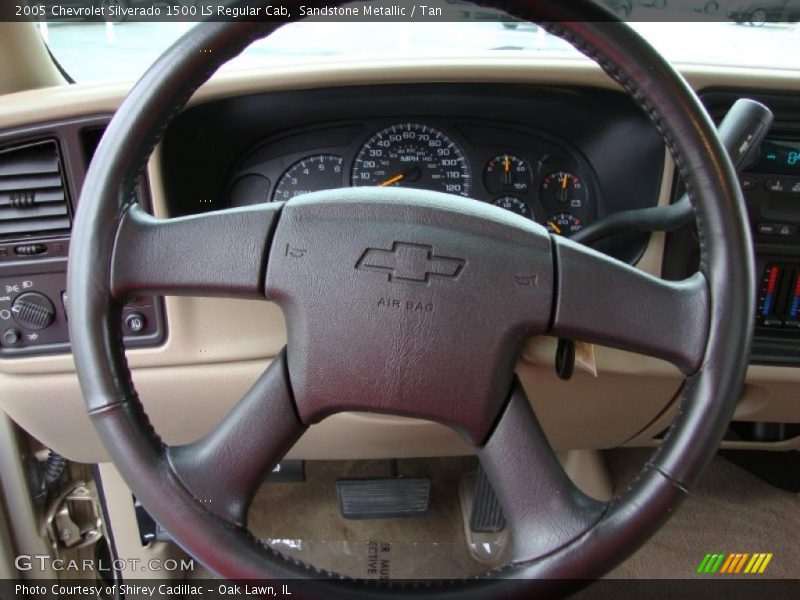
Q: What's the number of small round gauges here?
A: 4